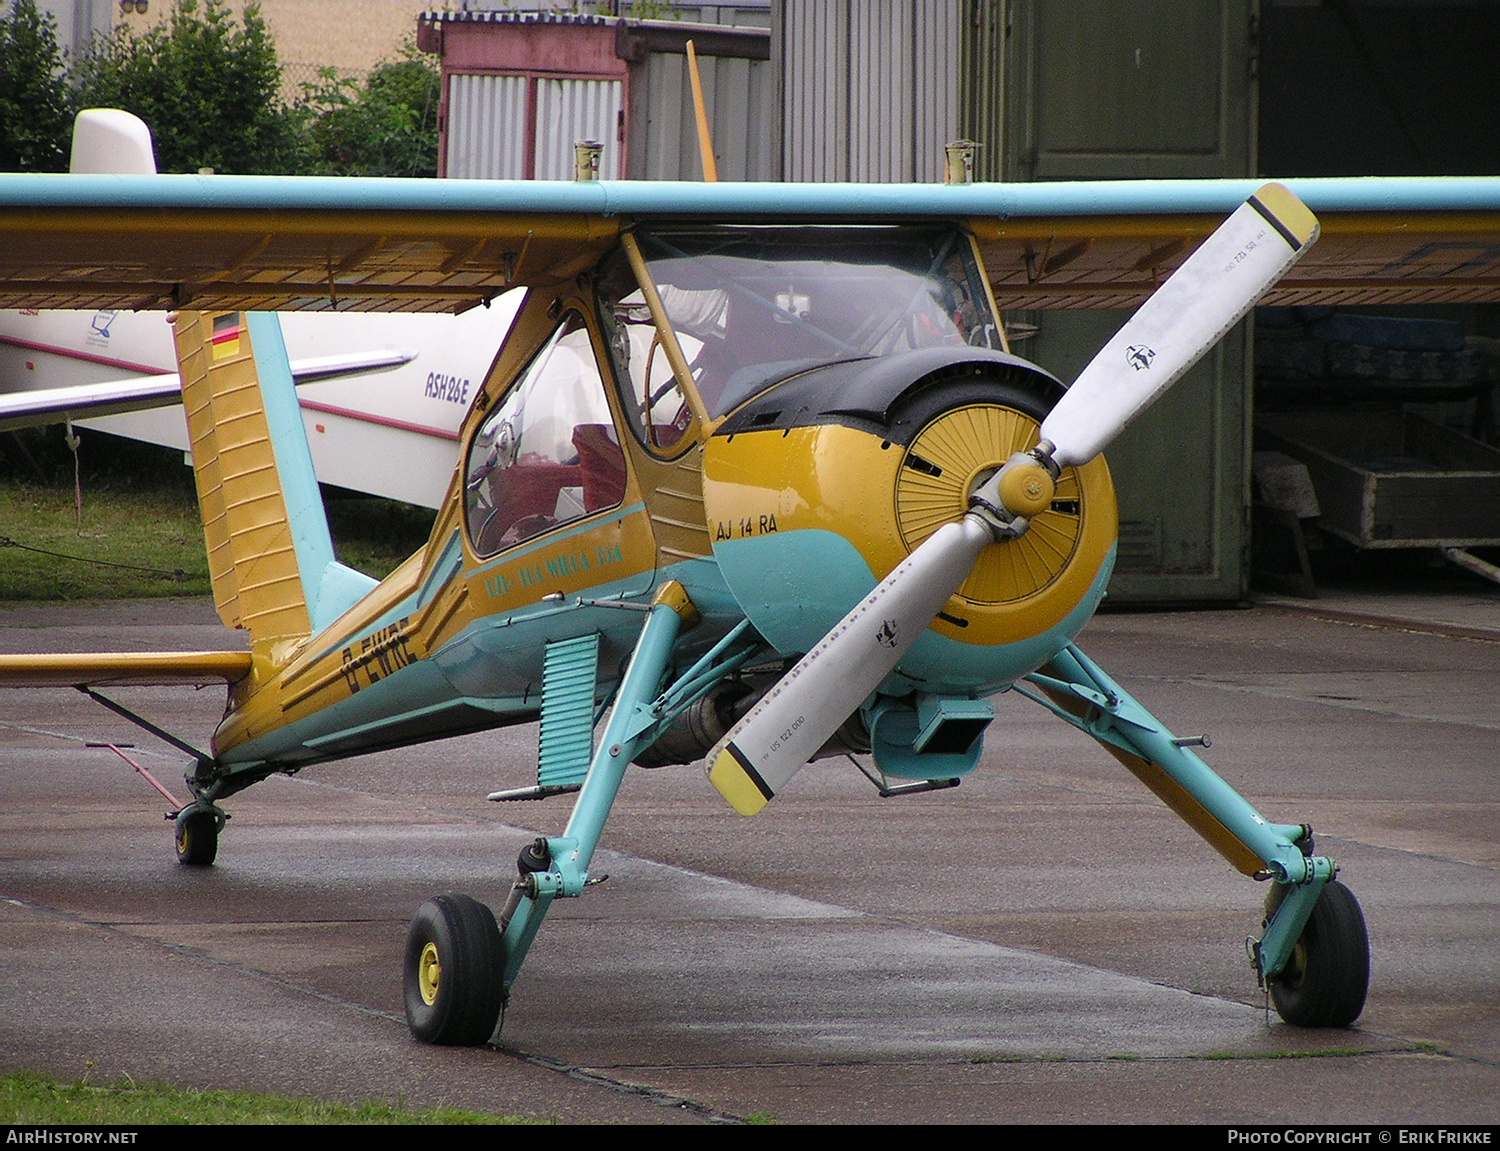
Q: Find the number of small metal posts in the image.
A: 2